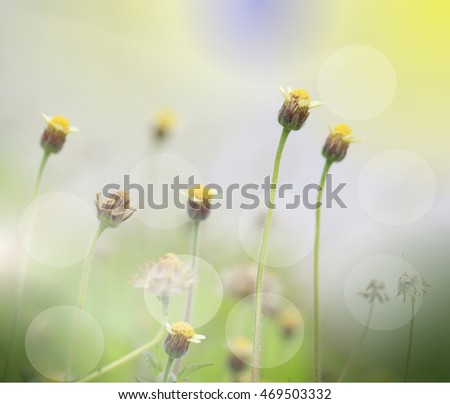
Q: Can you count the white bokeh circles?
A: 9